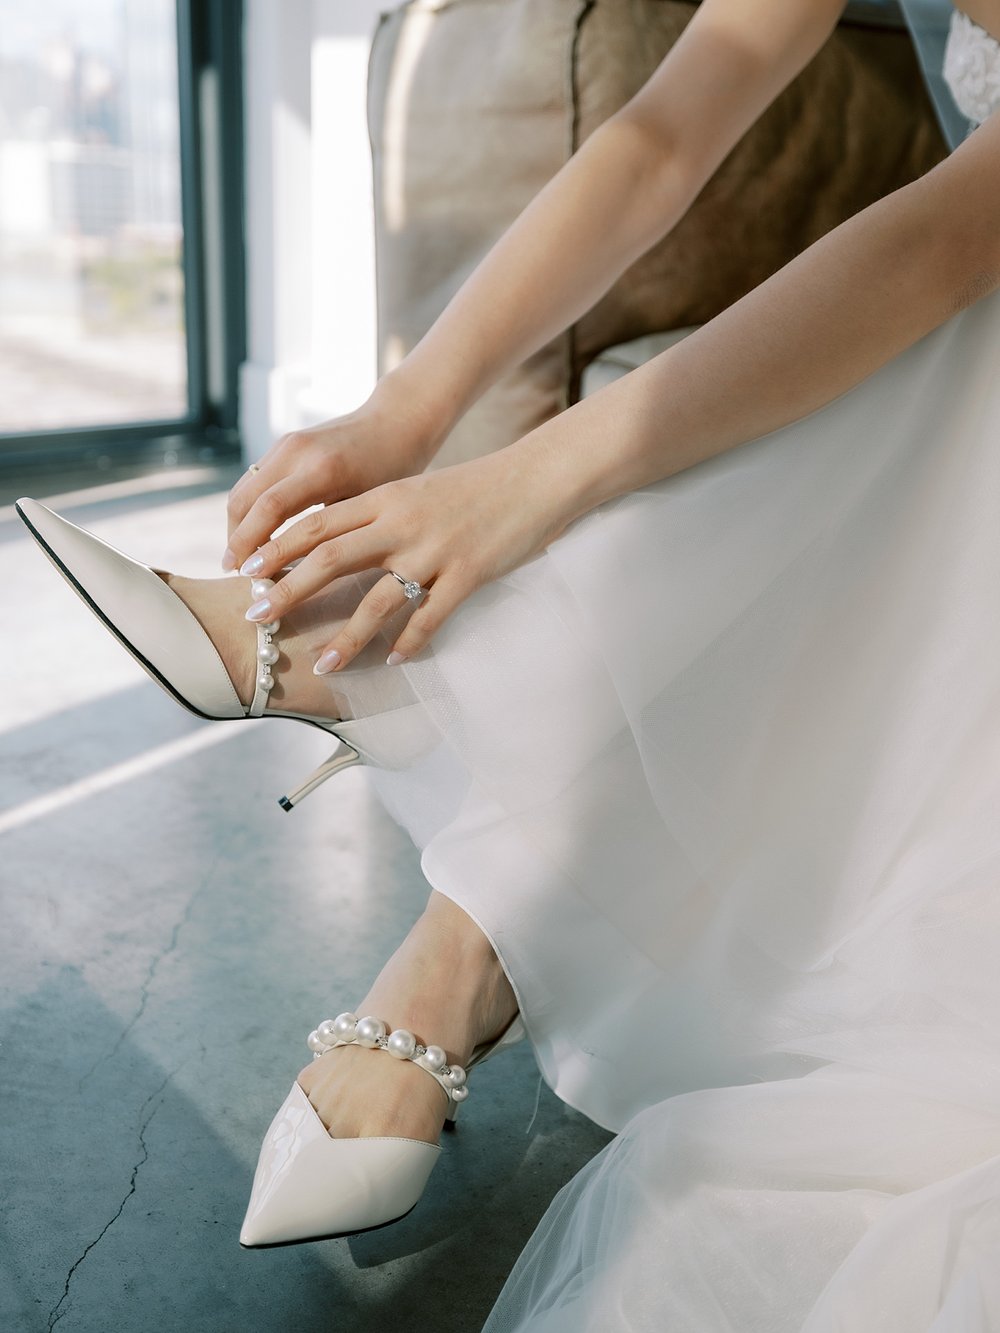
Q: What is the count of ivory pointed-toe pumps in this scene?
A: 2